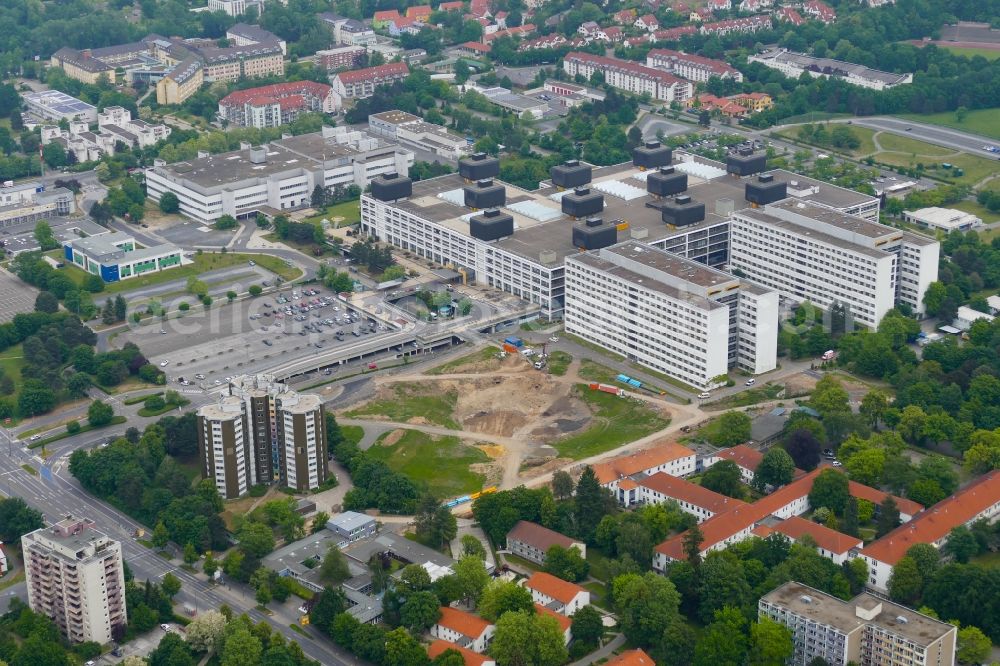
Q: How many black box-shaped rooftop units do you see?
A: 12